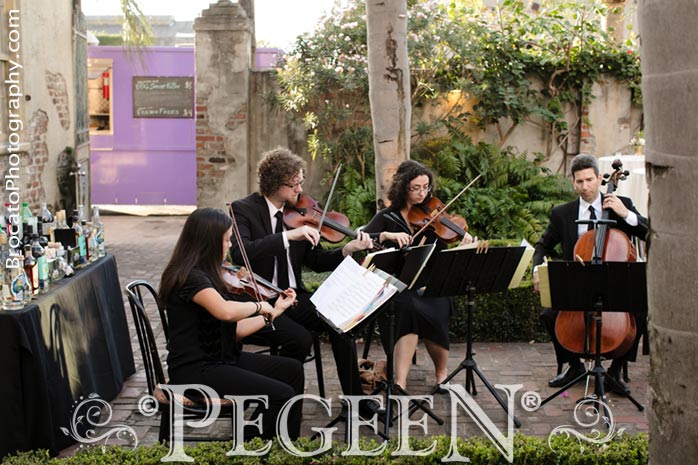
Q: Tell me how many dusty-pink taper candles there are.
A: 0